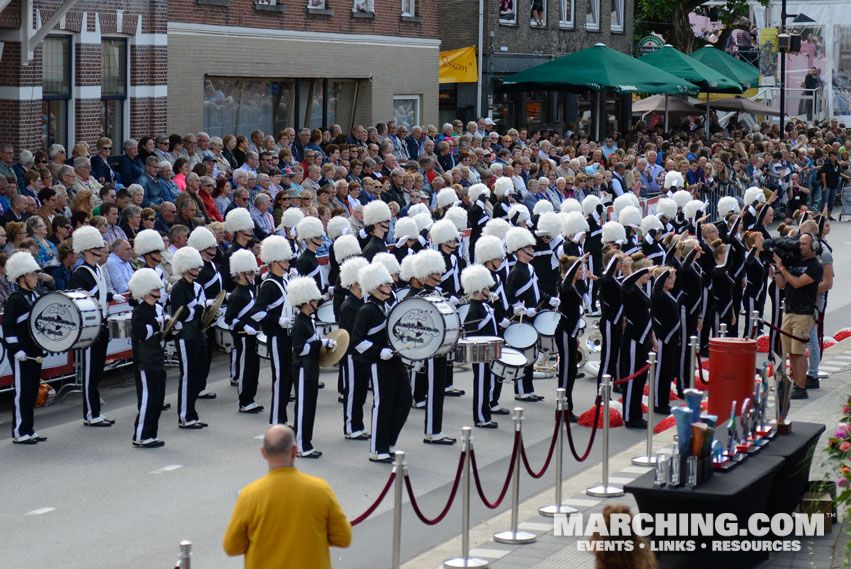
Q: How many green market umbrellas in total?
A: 3